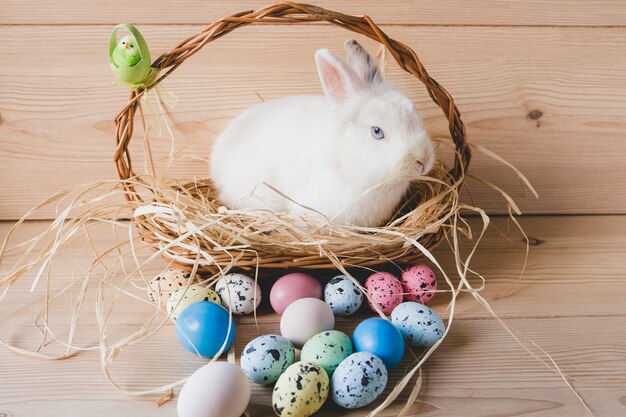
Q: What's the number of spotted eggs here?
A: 11